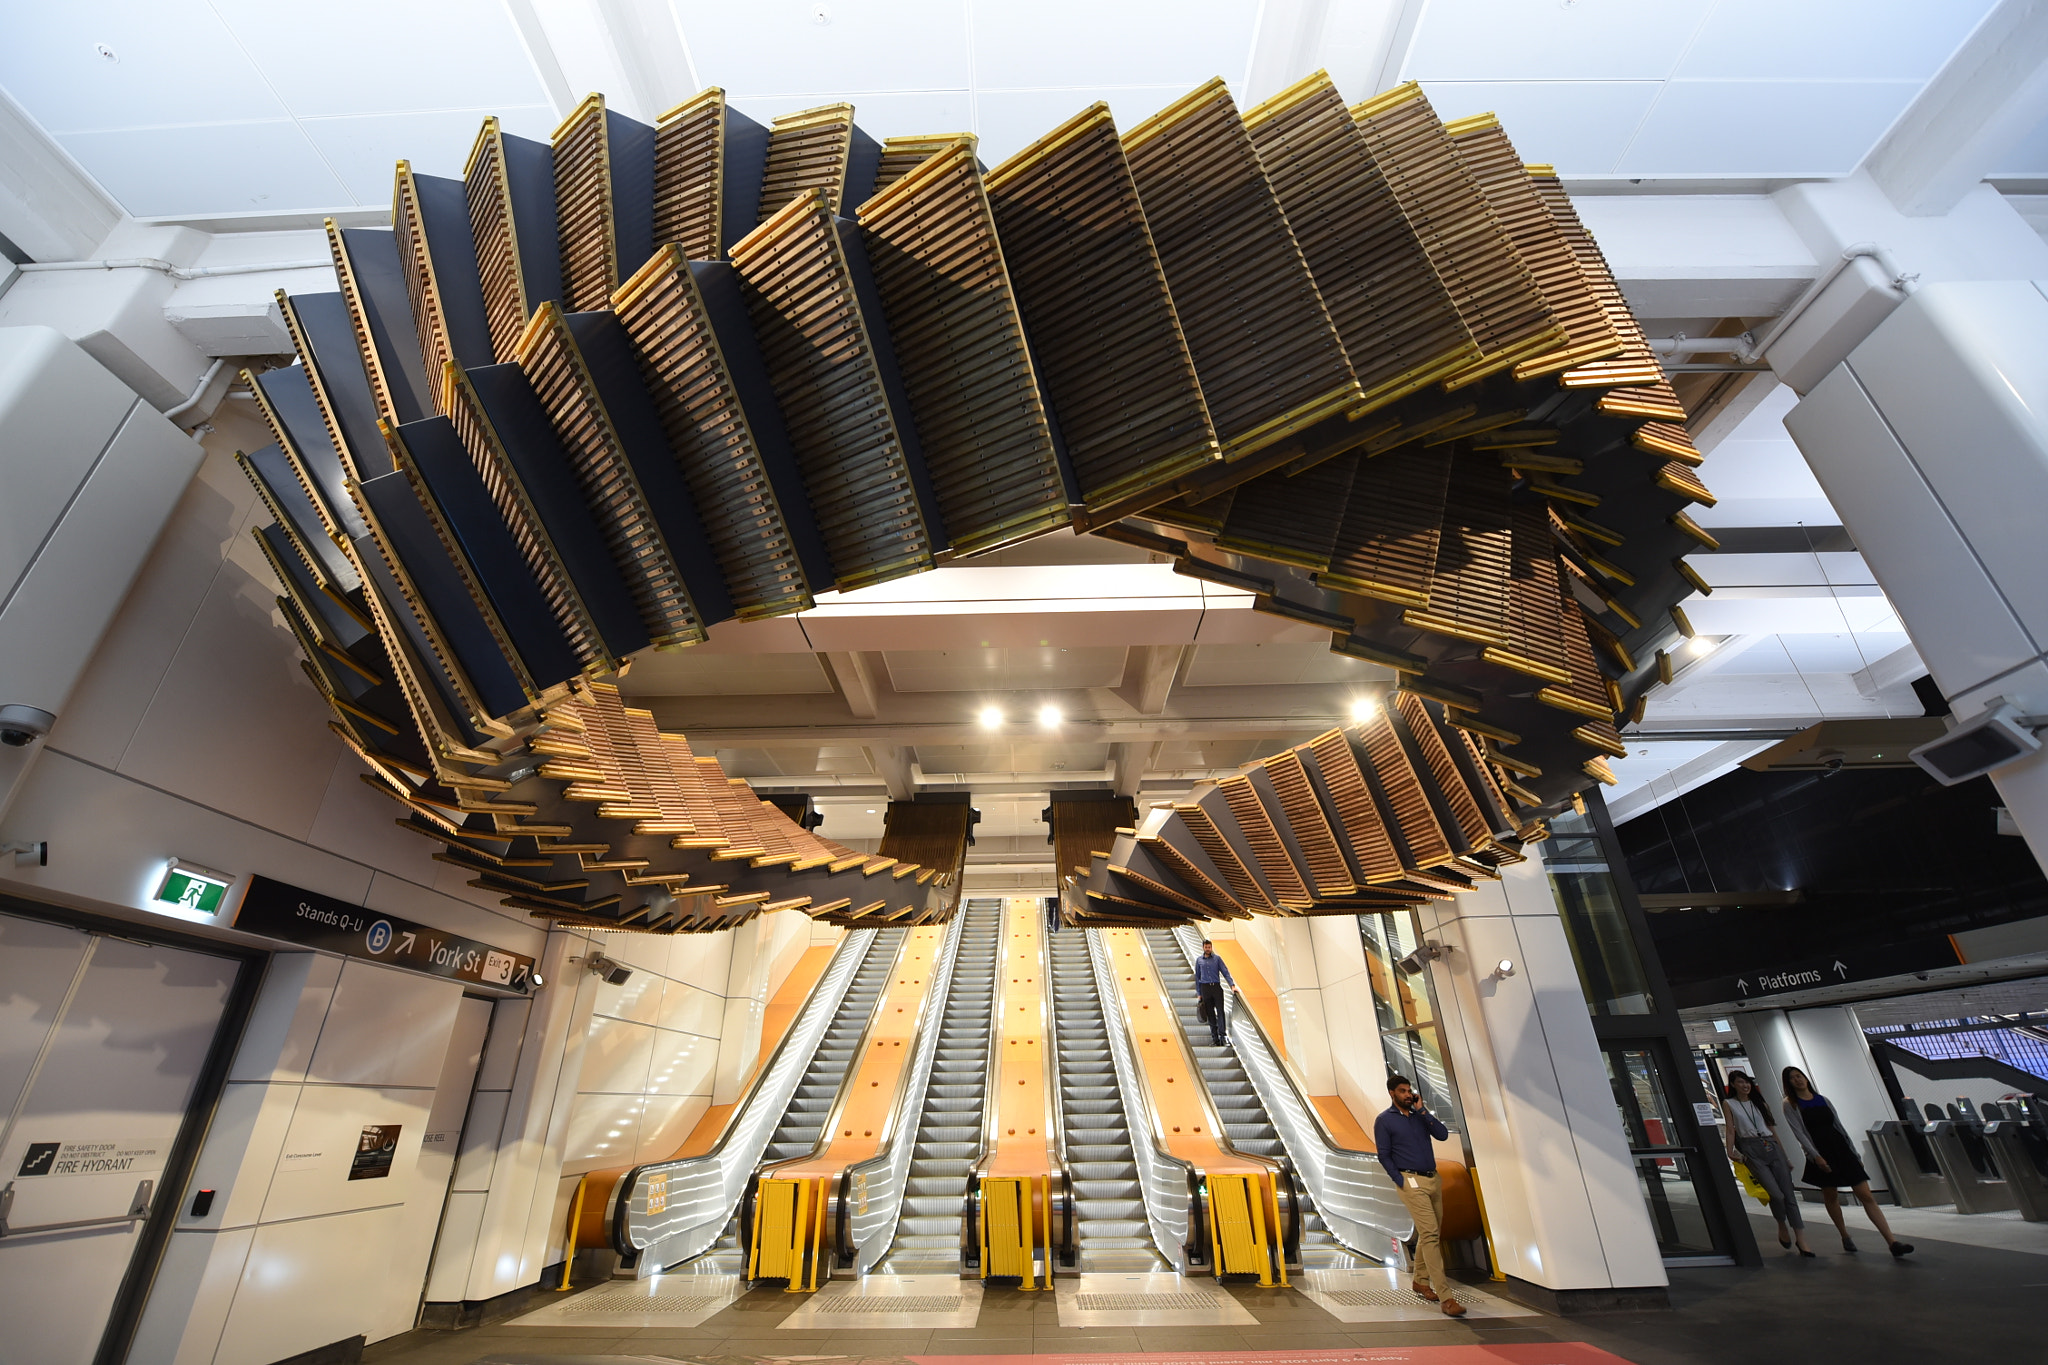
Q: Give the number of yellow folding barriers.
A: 3